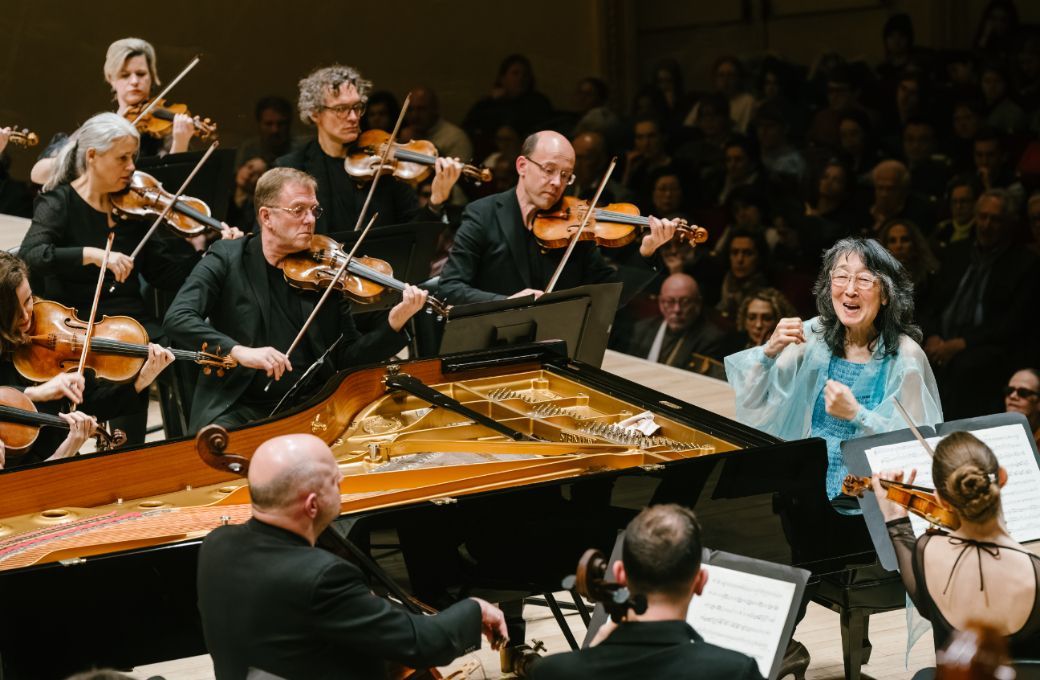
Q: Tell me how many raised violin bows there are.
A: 7